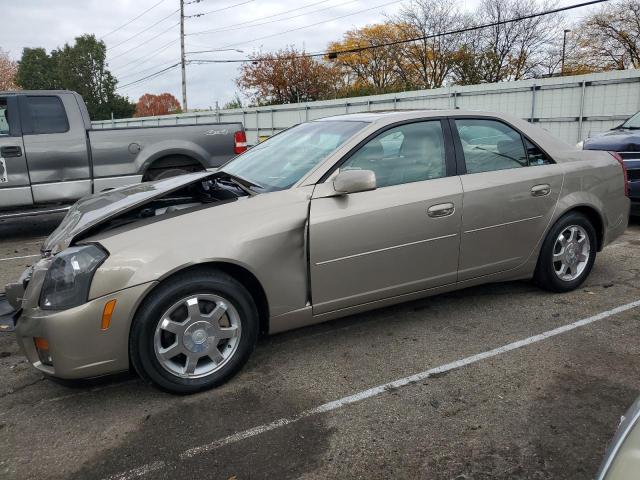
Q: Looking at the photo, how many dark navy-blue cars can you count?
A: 1